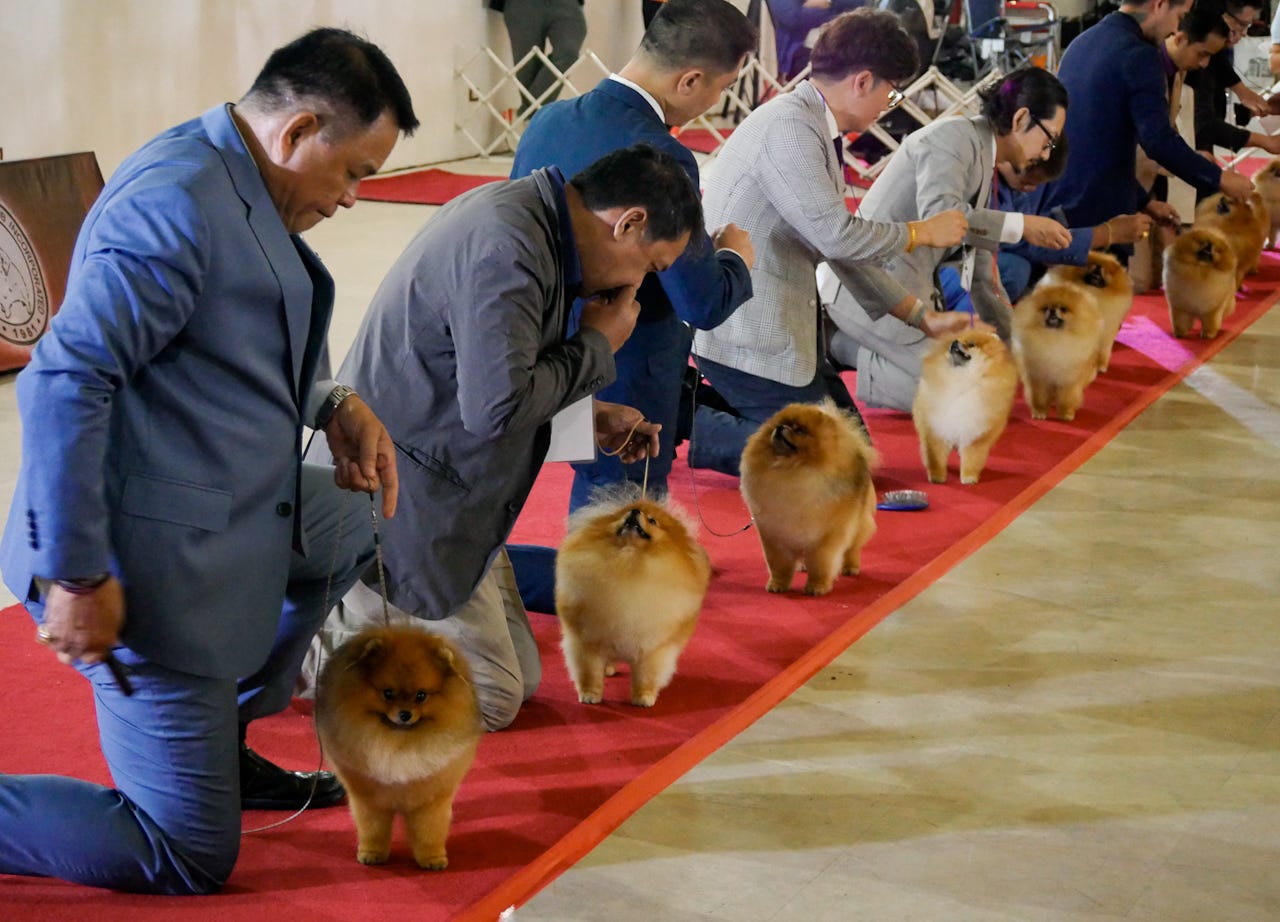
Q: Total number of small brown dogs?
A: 9